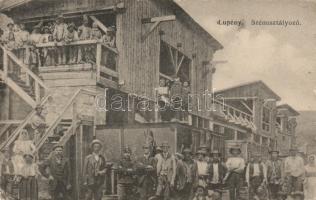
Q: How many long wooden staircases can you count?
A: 2